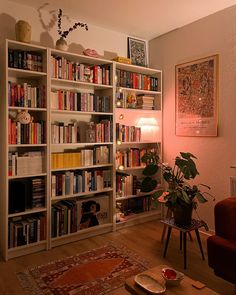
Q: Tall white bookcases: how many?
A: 3